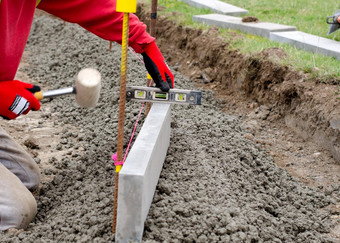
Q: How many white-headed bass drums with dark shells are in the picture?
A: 0